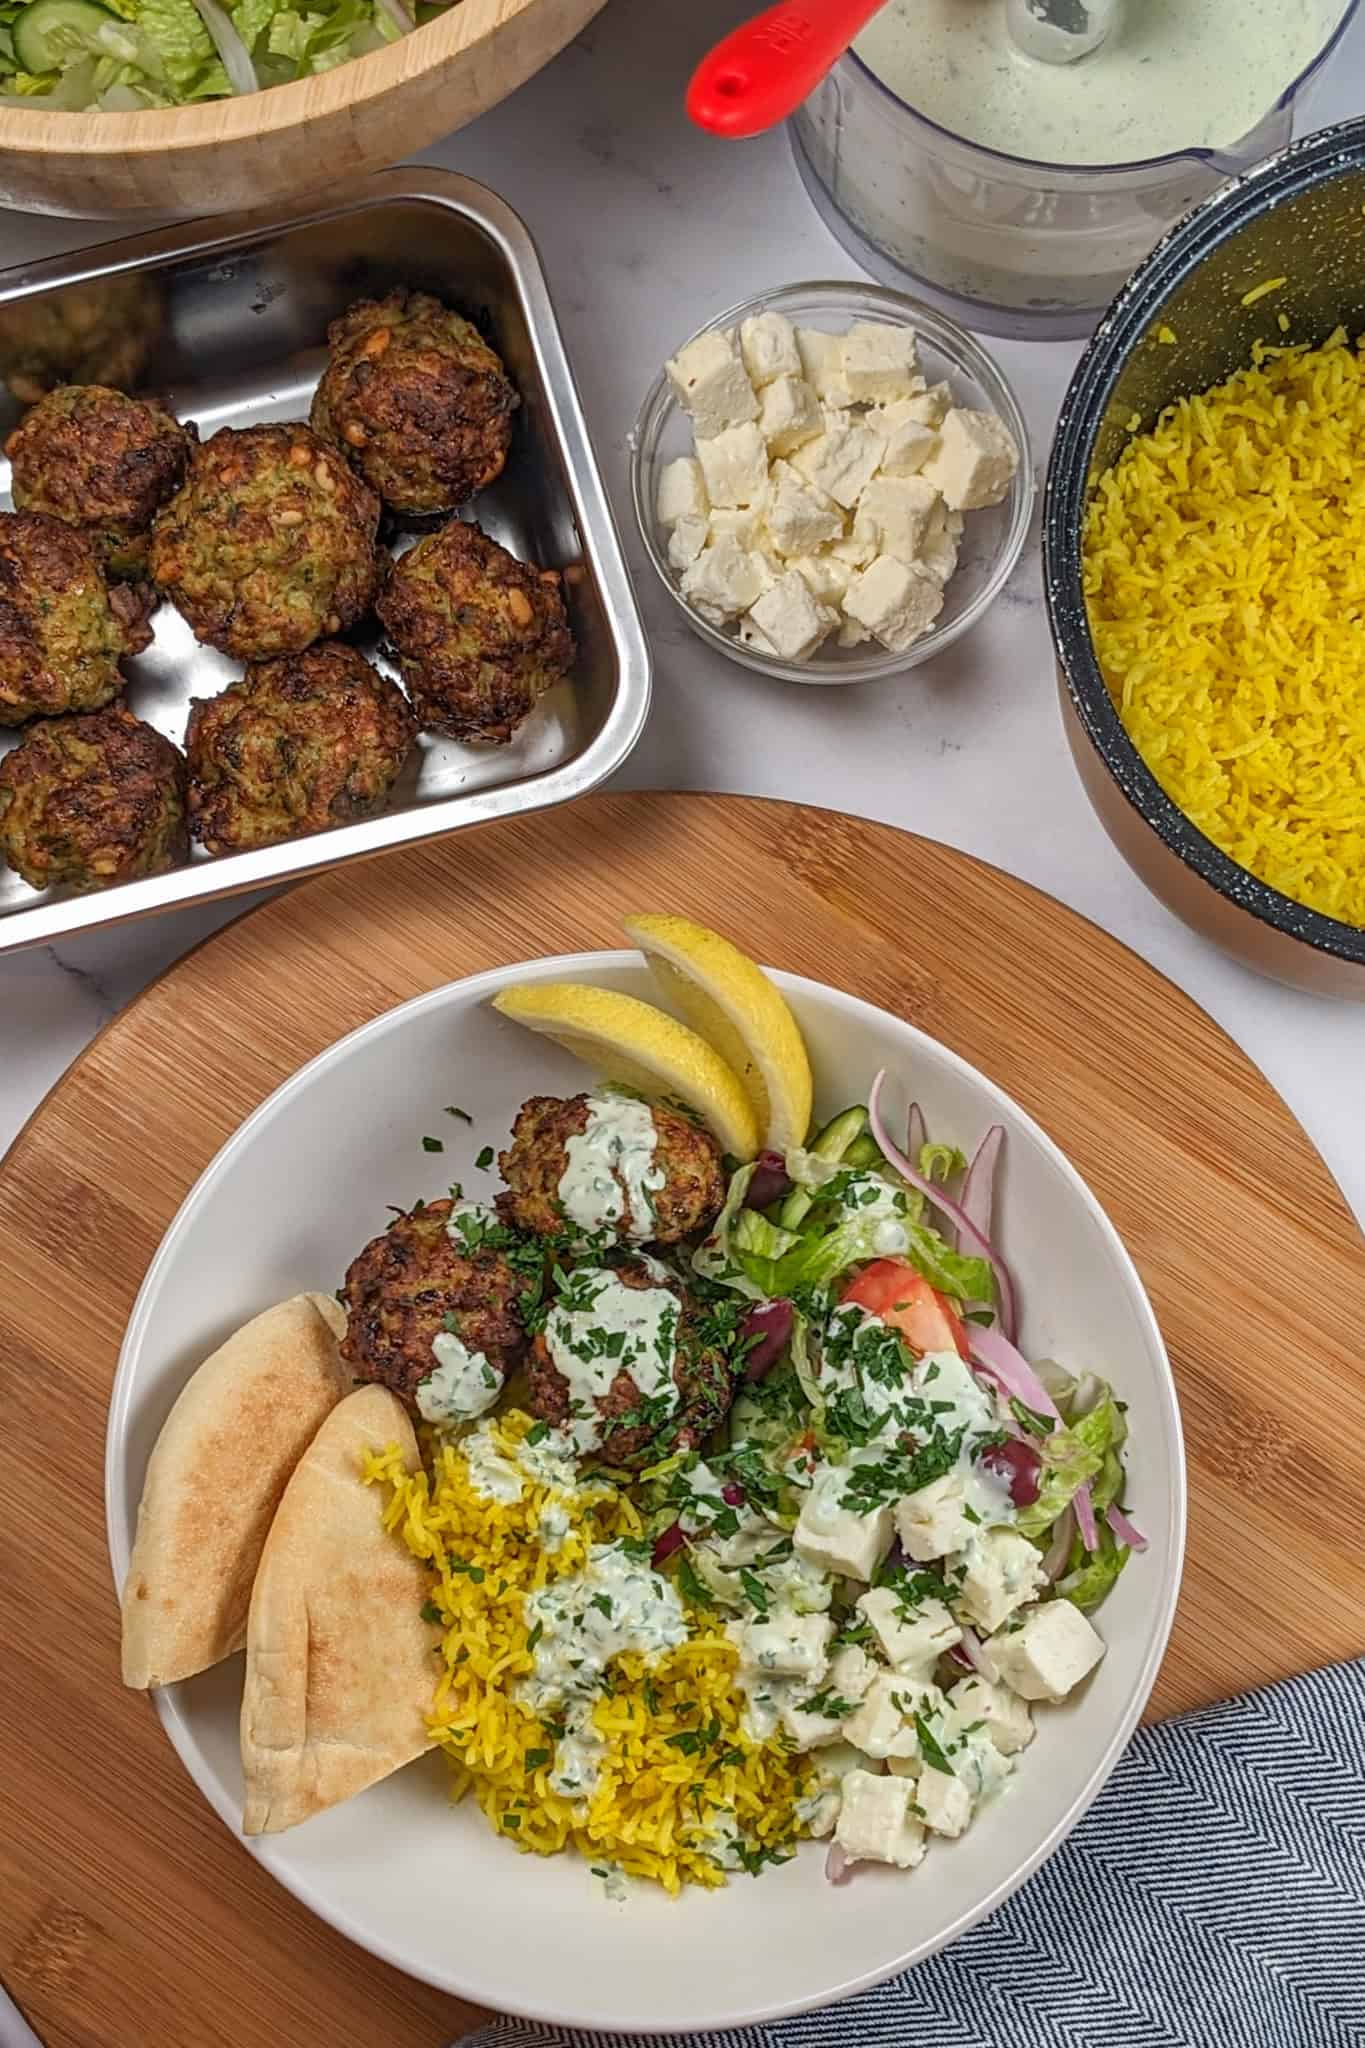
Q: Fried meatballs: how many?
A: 10